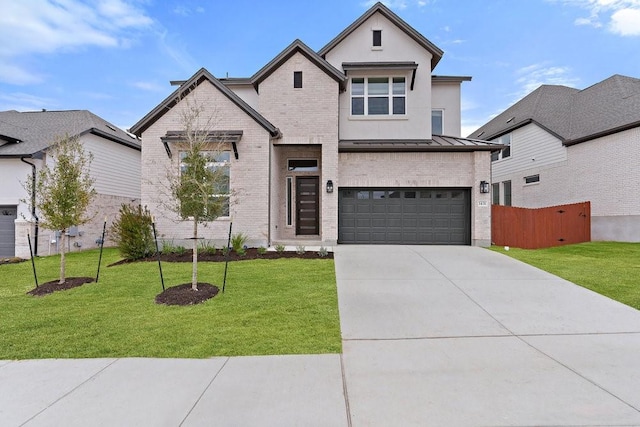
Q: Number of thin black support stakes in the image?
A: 4